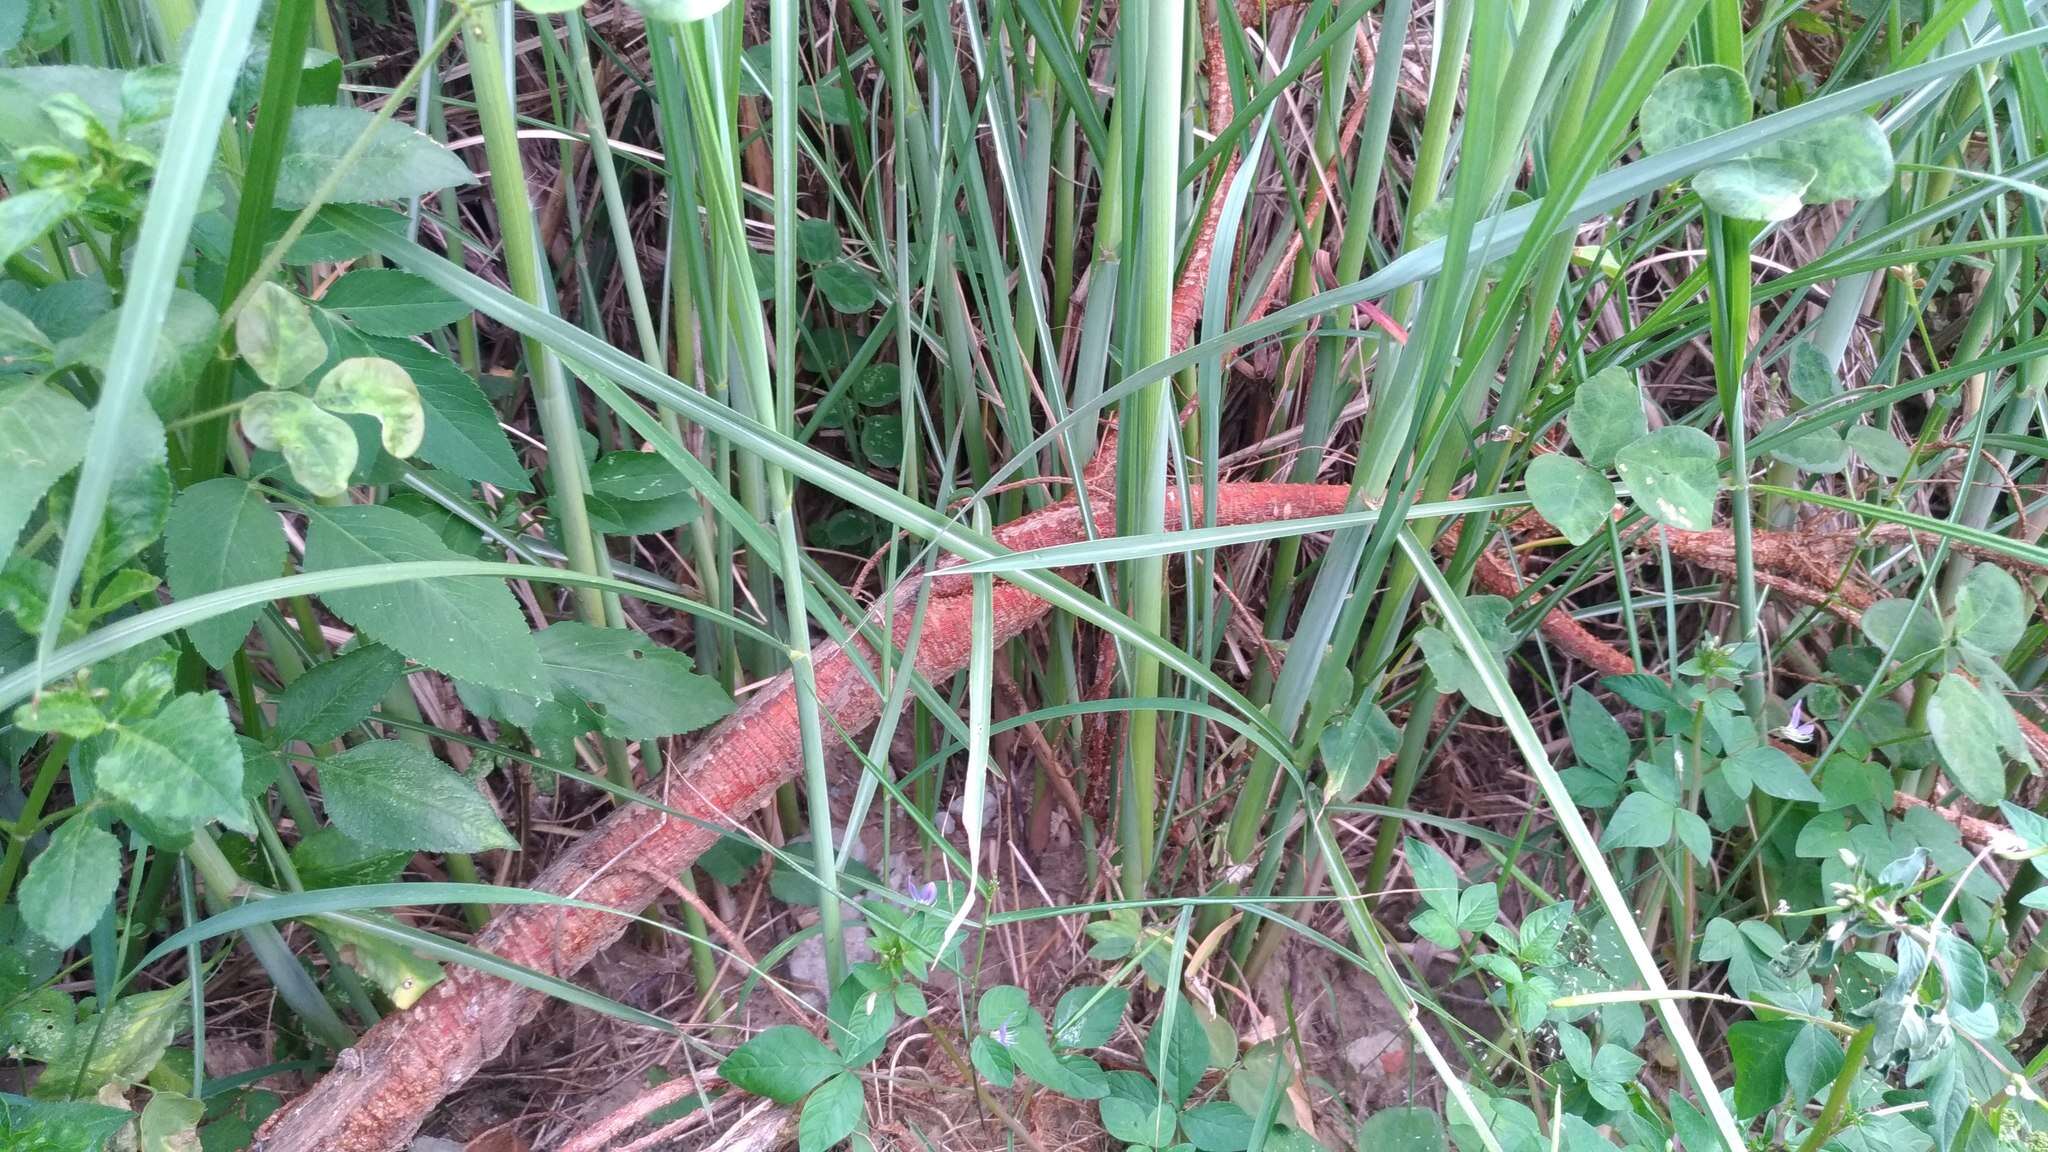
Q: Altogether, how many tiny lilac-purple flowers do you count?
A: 3